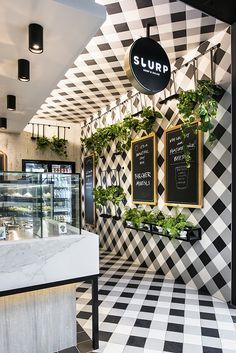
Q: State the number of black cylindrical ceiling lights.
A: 4